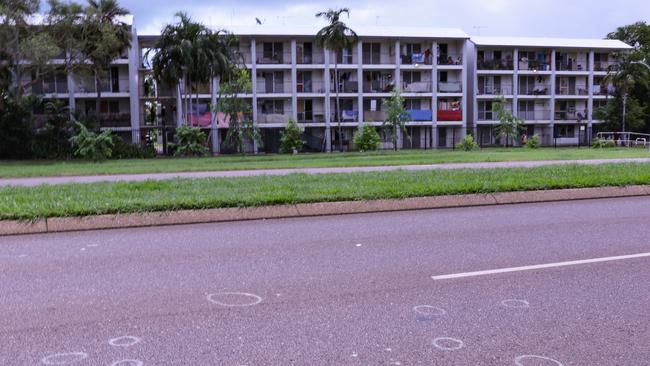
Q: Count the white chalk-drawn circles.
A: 8